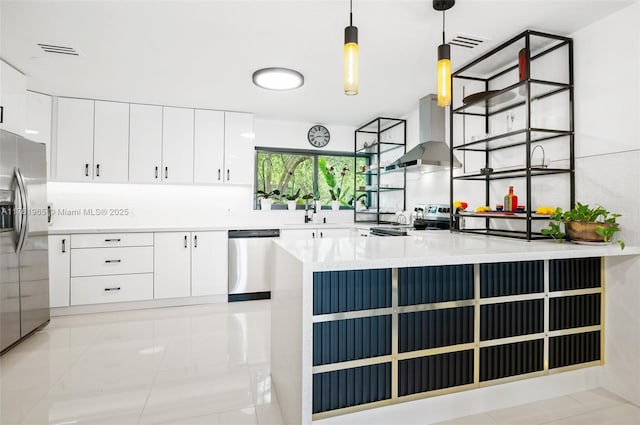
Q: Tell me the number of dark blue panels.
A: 12